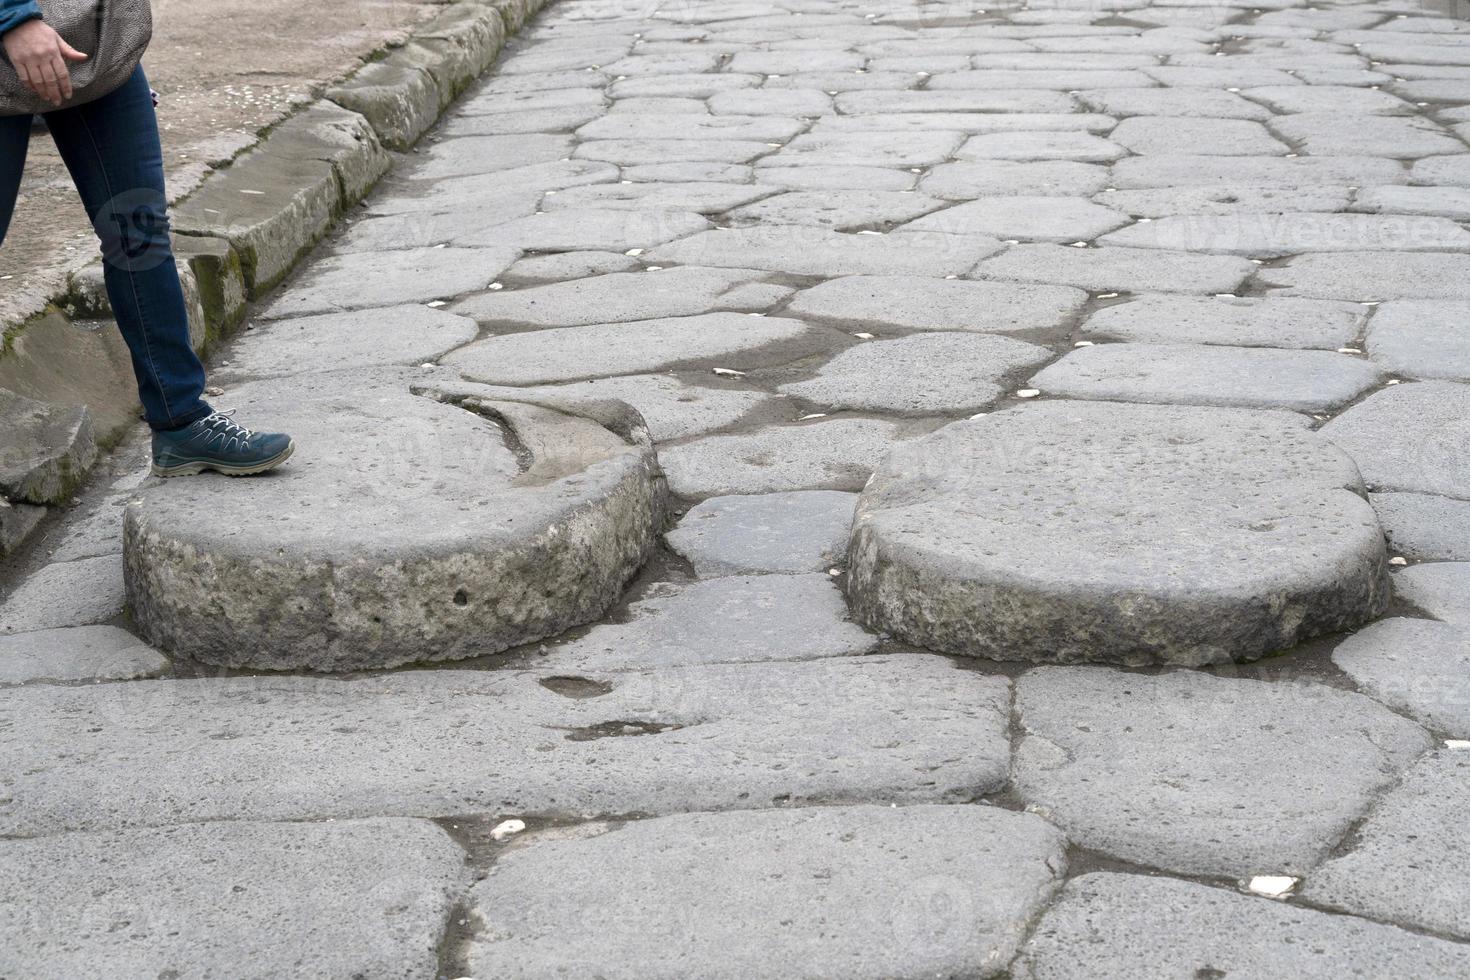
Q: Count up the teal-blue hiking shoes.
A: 1